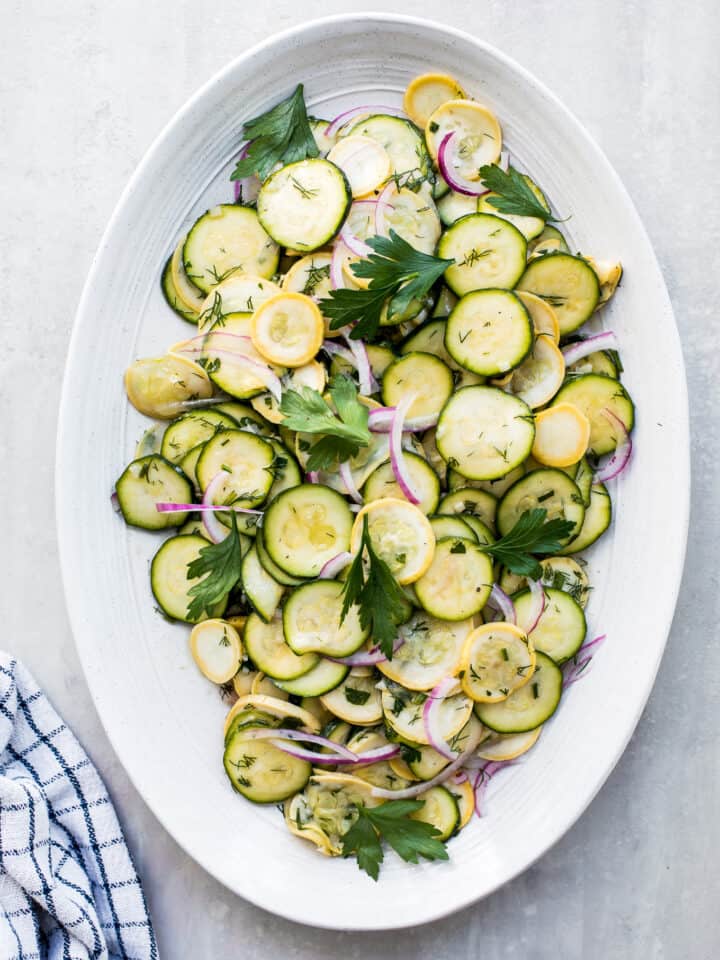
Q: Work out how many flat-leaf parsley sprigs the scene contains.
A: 8